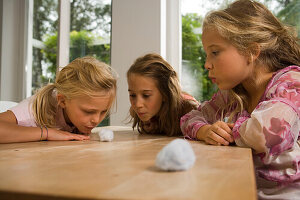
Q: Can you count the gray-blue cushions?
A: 0